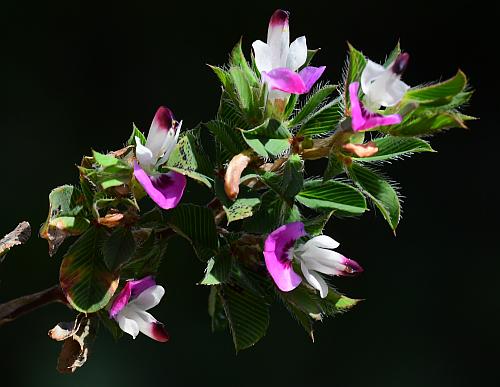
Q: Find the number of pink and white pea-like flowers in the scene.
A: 5